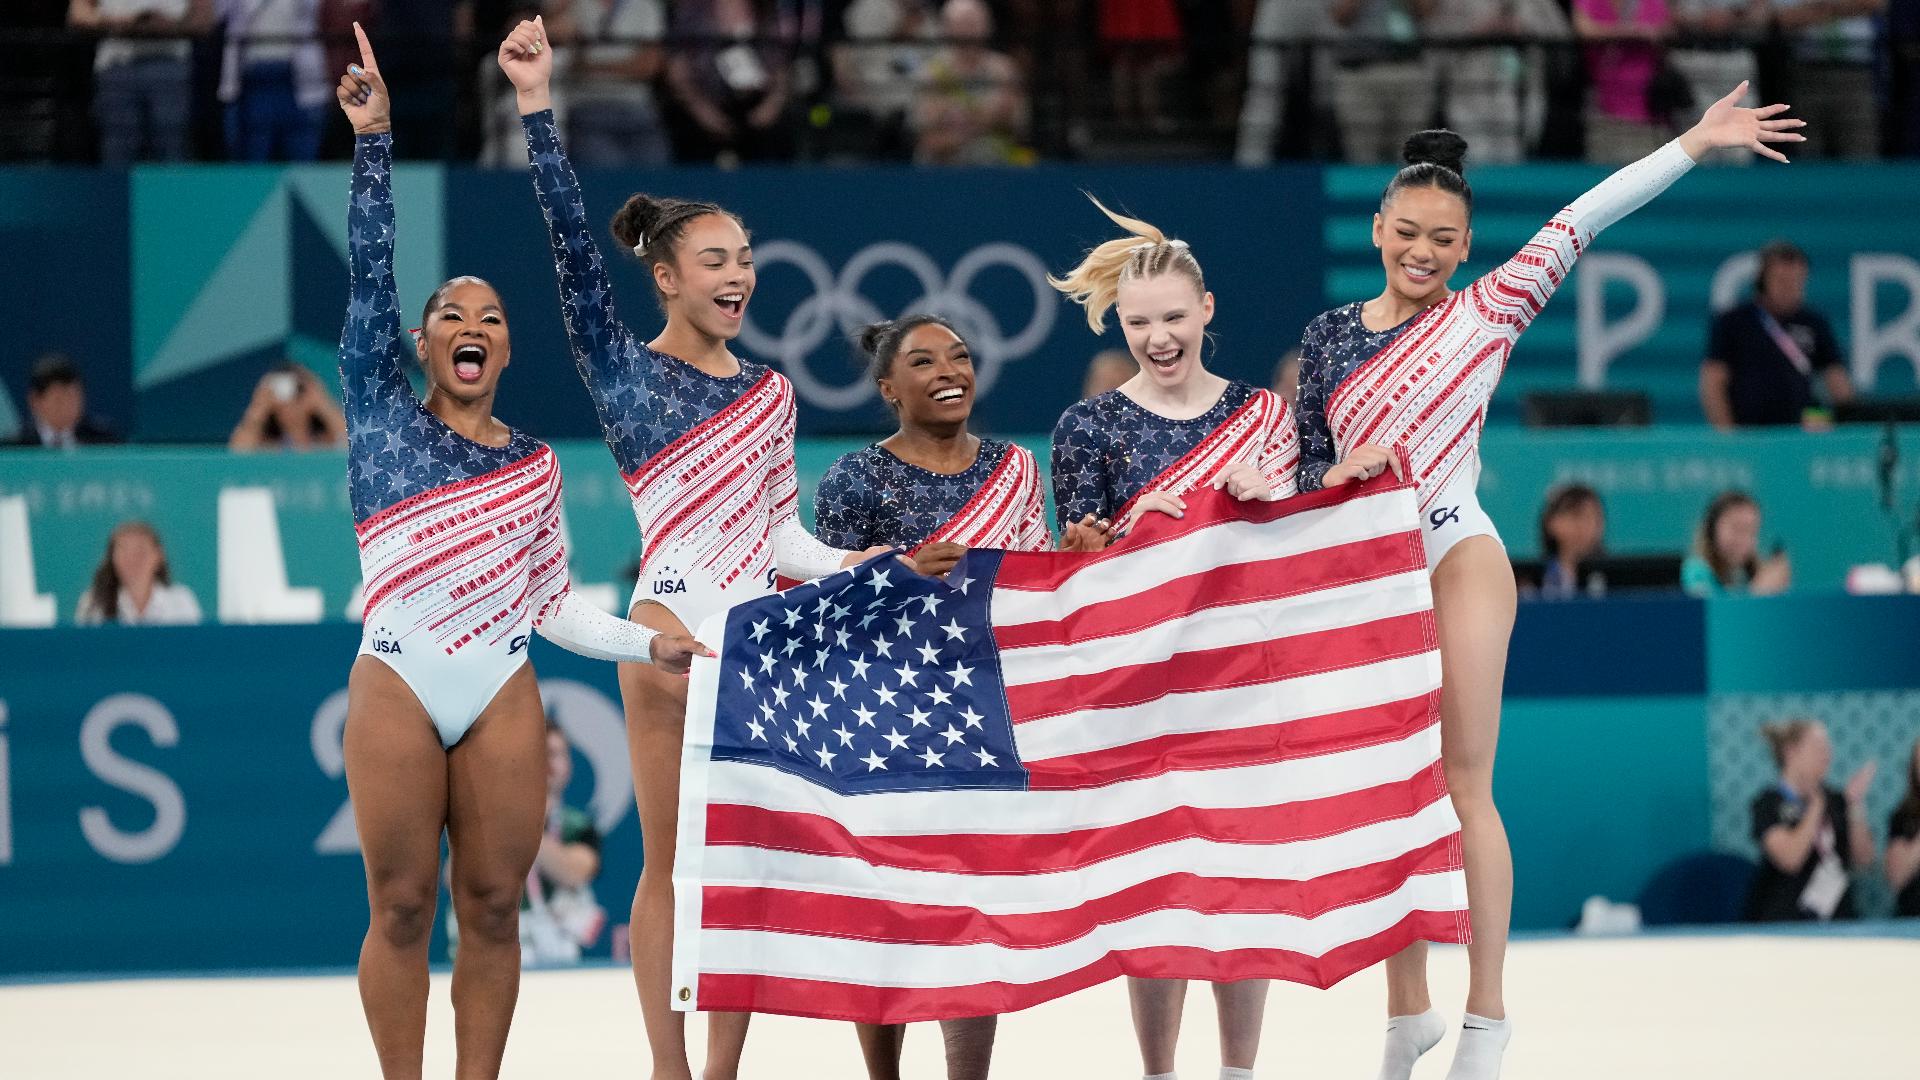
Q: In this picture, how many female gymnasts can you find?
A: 5